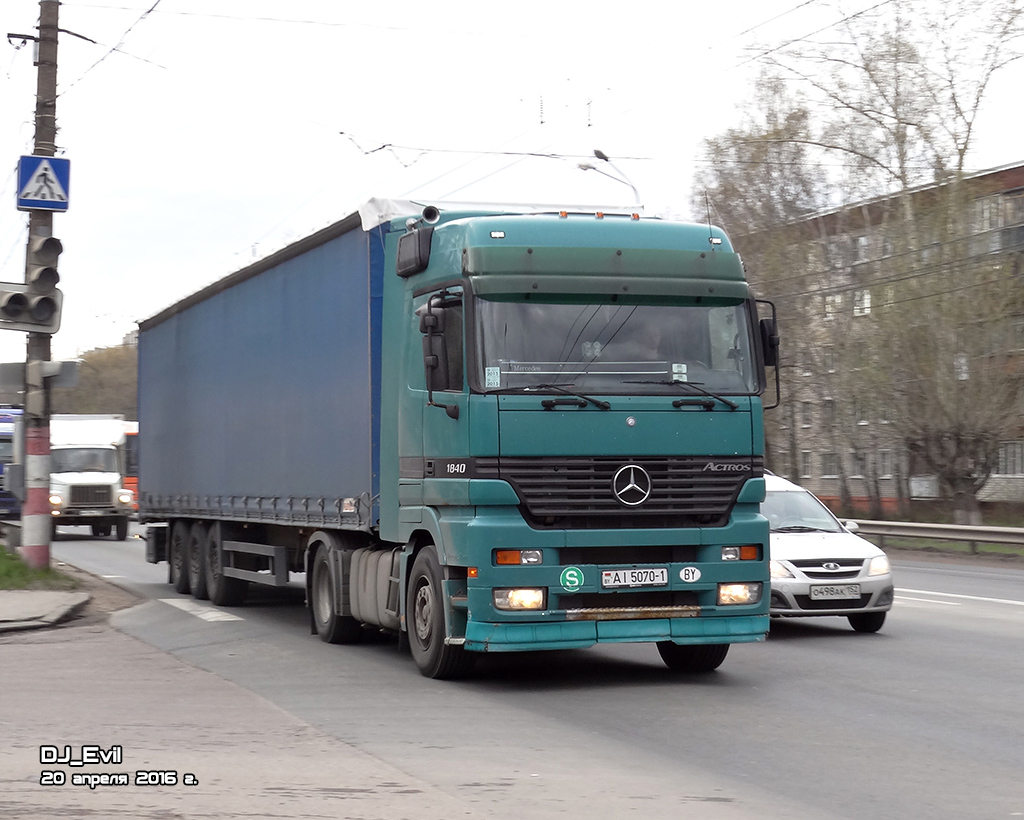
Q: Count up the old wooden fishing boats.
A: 0